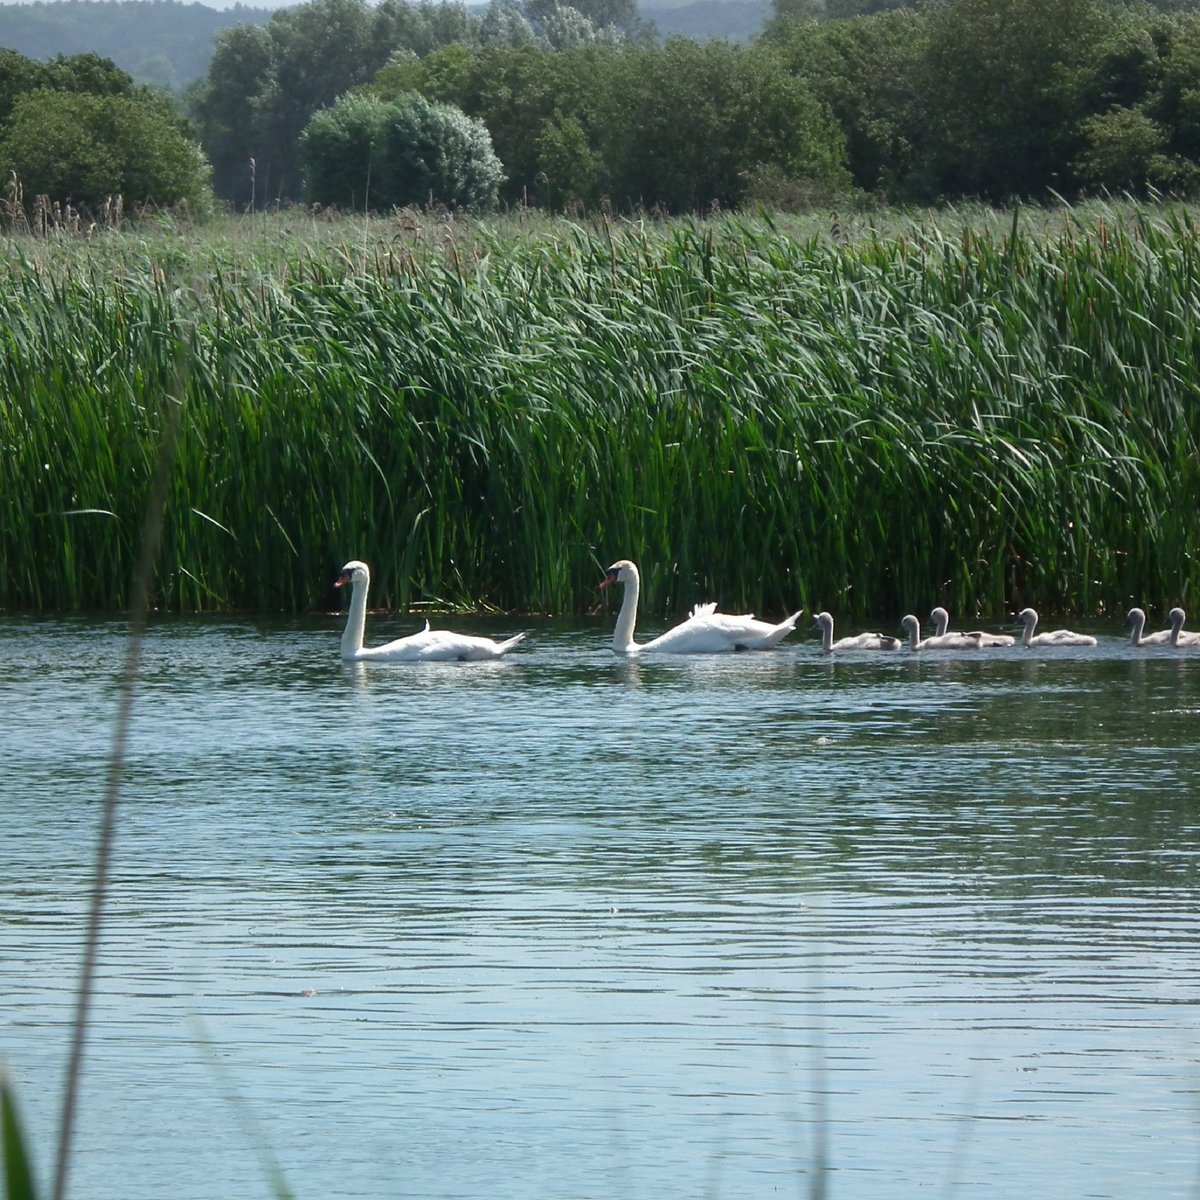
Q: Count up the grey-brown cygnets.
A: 6